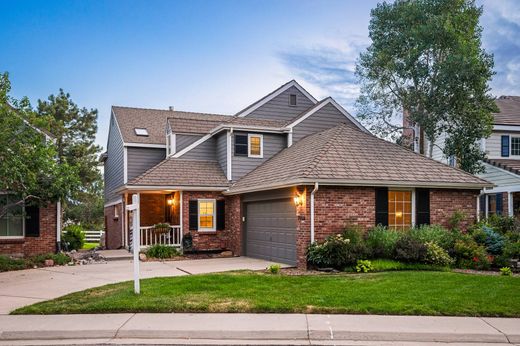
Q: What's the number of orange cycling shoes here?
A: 0